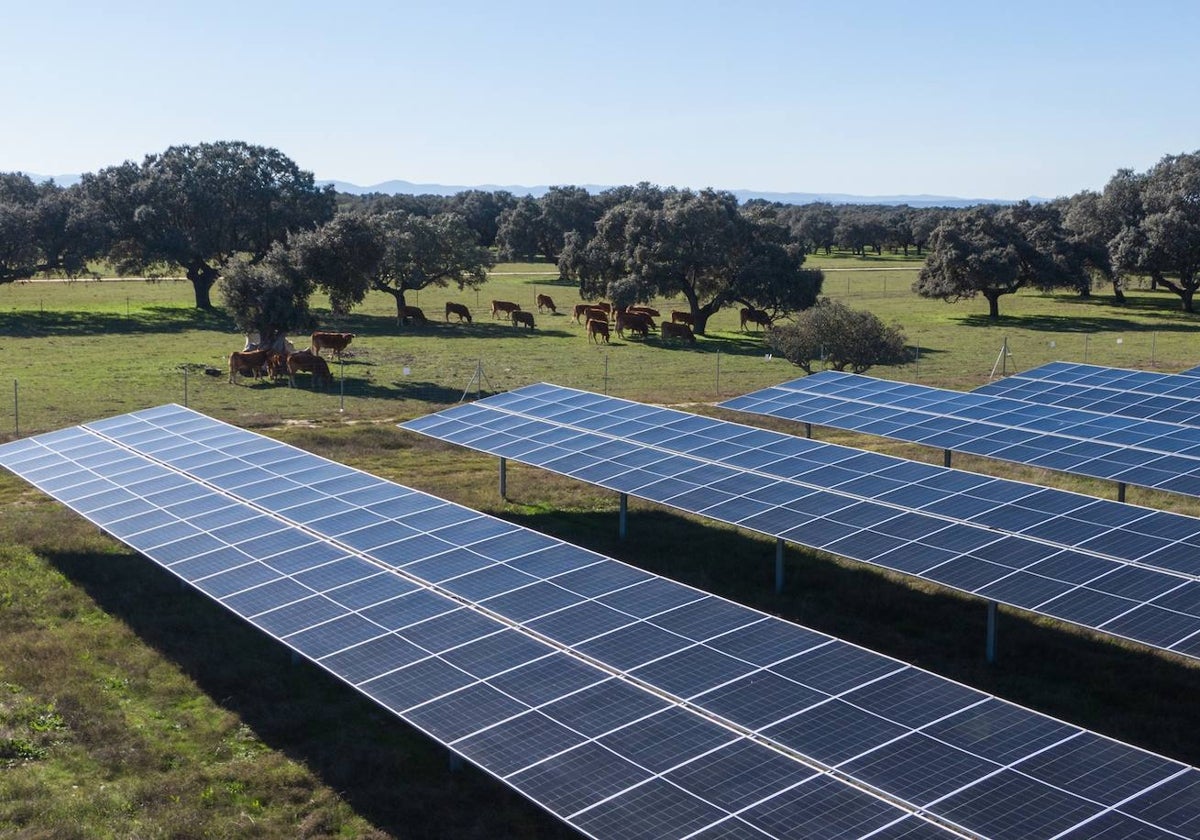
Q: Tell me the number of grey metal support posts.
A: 7